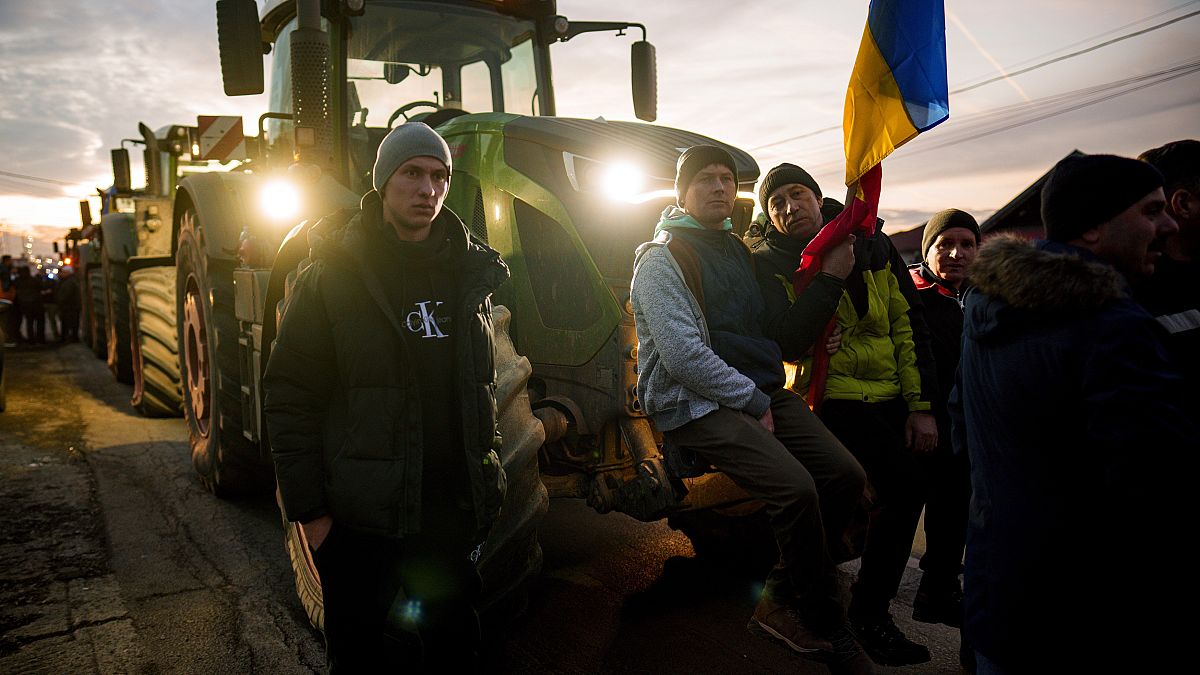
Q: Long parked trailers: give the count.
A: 0